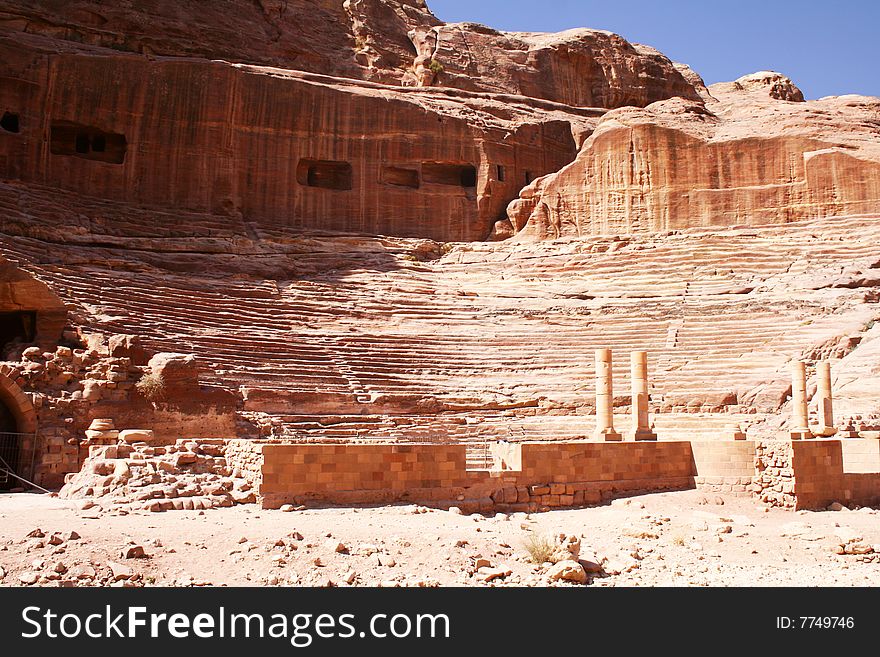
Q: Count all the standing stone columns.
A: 4